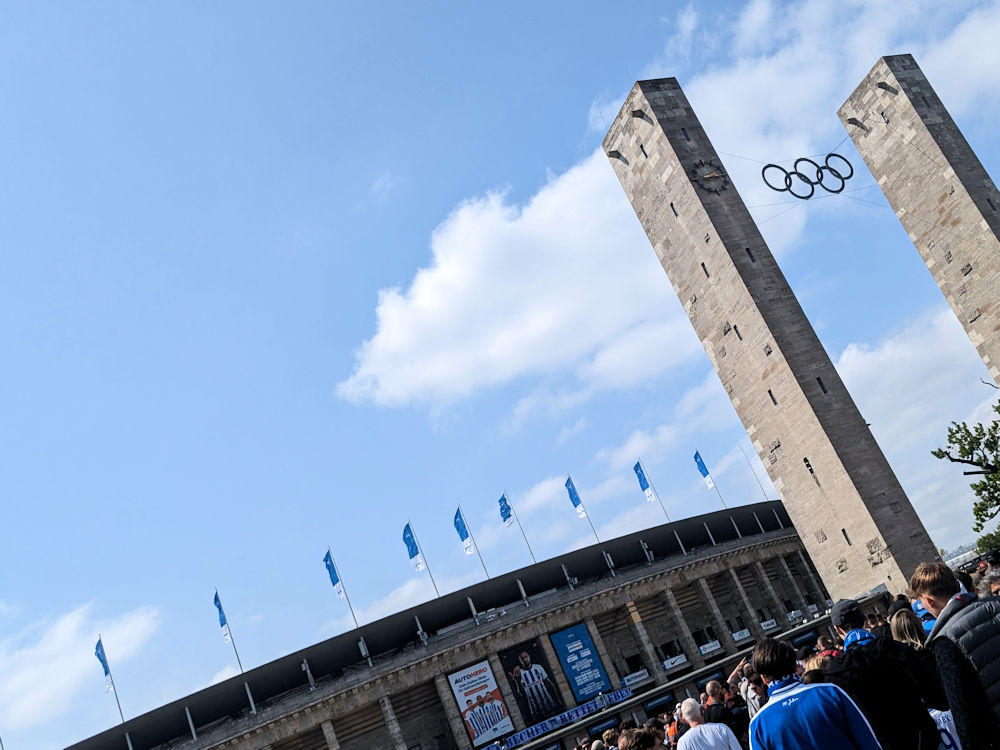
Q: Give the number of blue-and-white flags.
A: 9